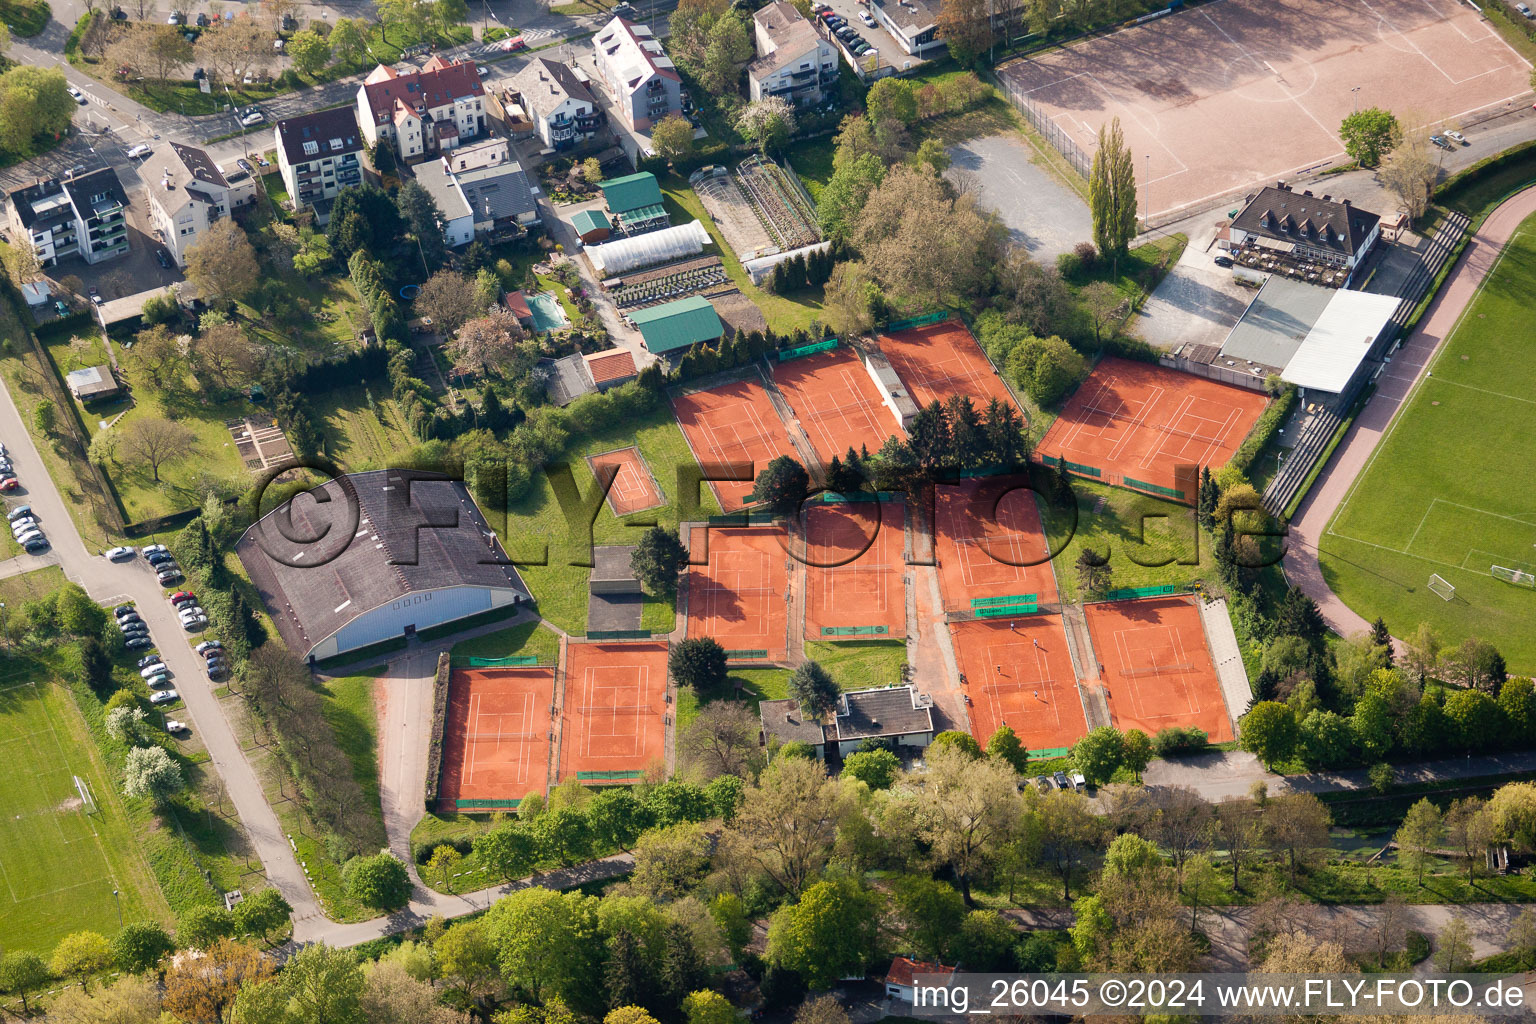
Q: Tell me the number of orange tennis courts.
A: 13